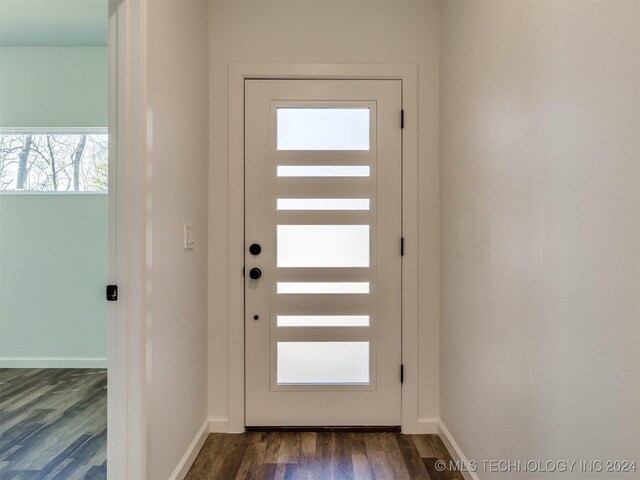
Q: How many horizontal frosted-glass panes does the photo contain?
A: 7